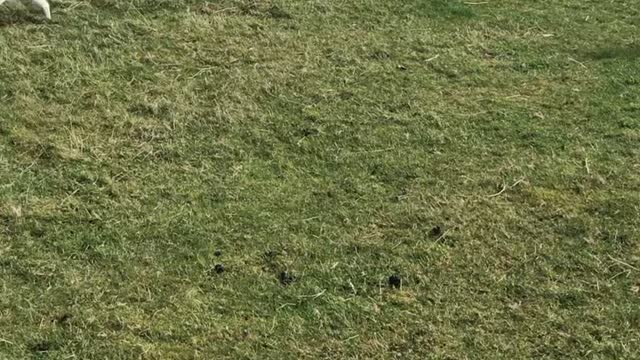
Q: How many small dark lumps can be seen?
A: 5